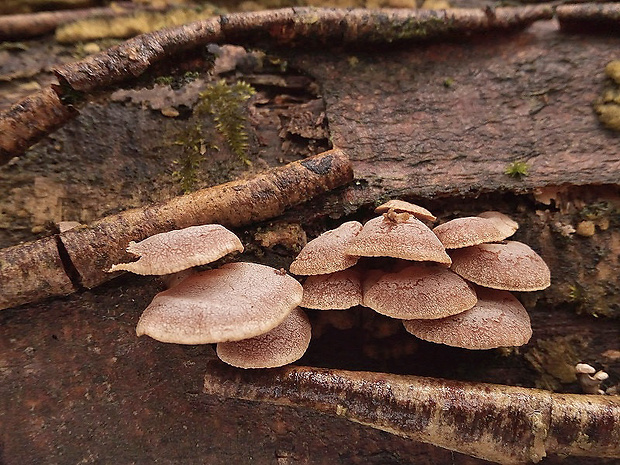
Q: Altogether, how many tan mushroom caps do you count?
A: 11